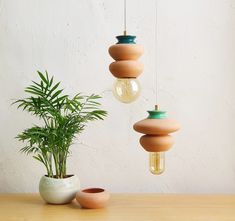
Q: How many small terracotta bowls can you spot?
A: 1